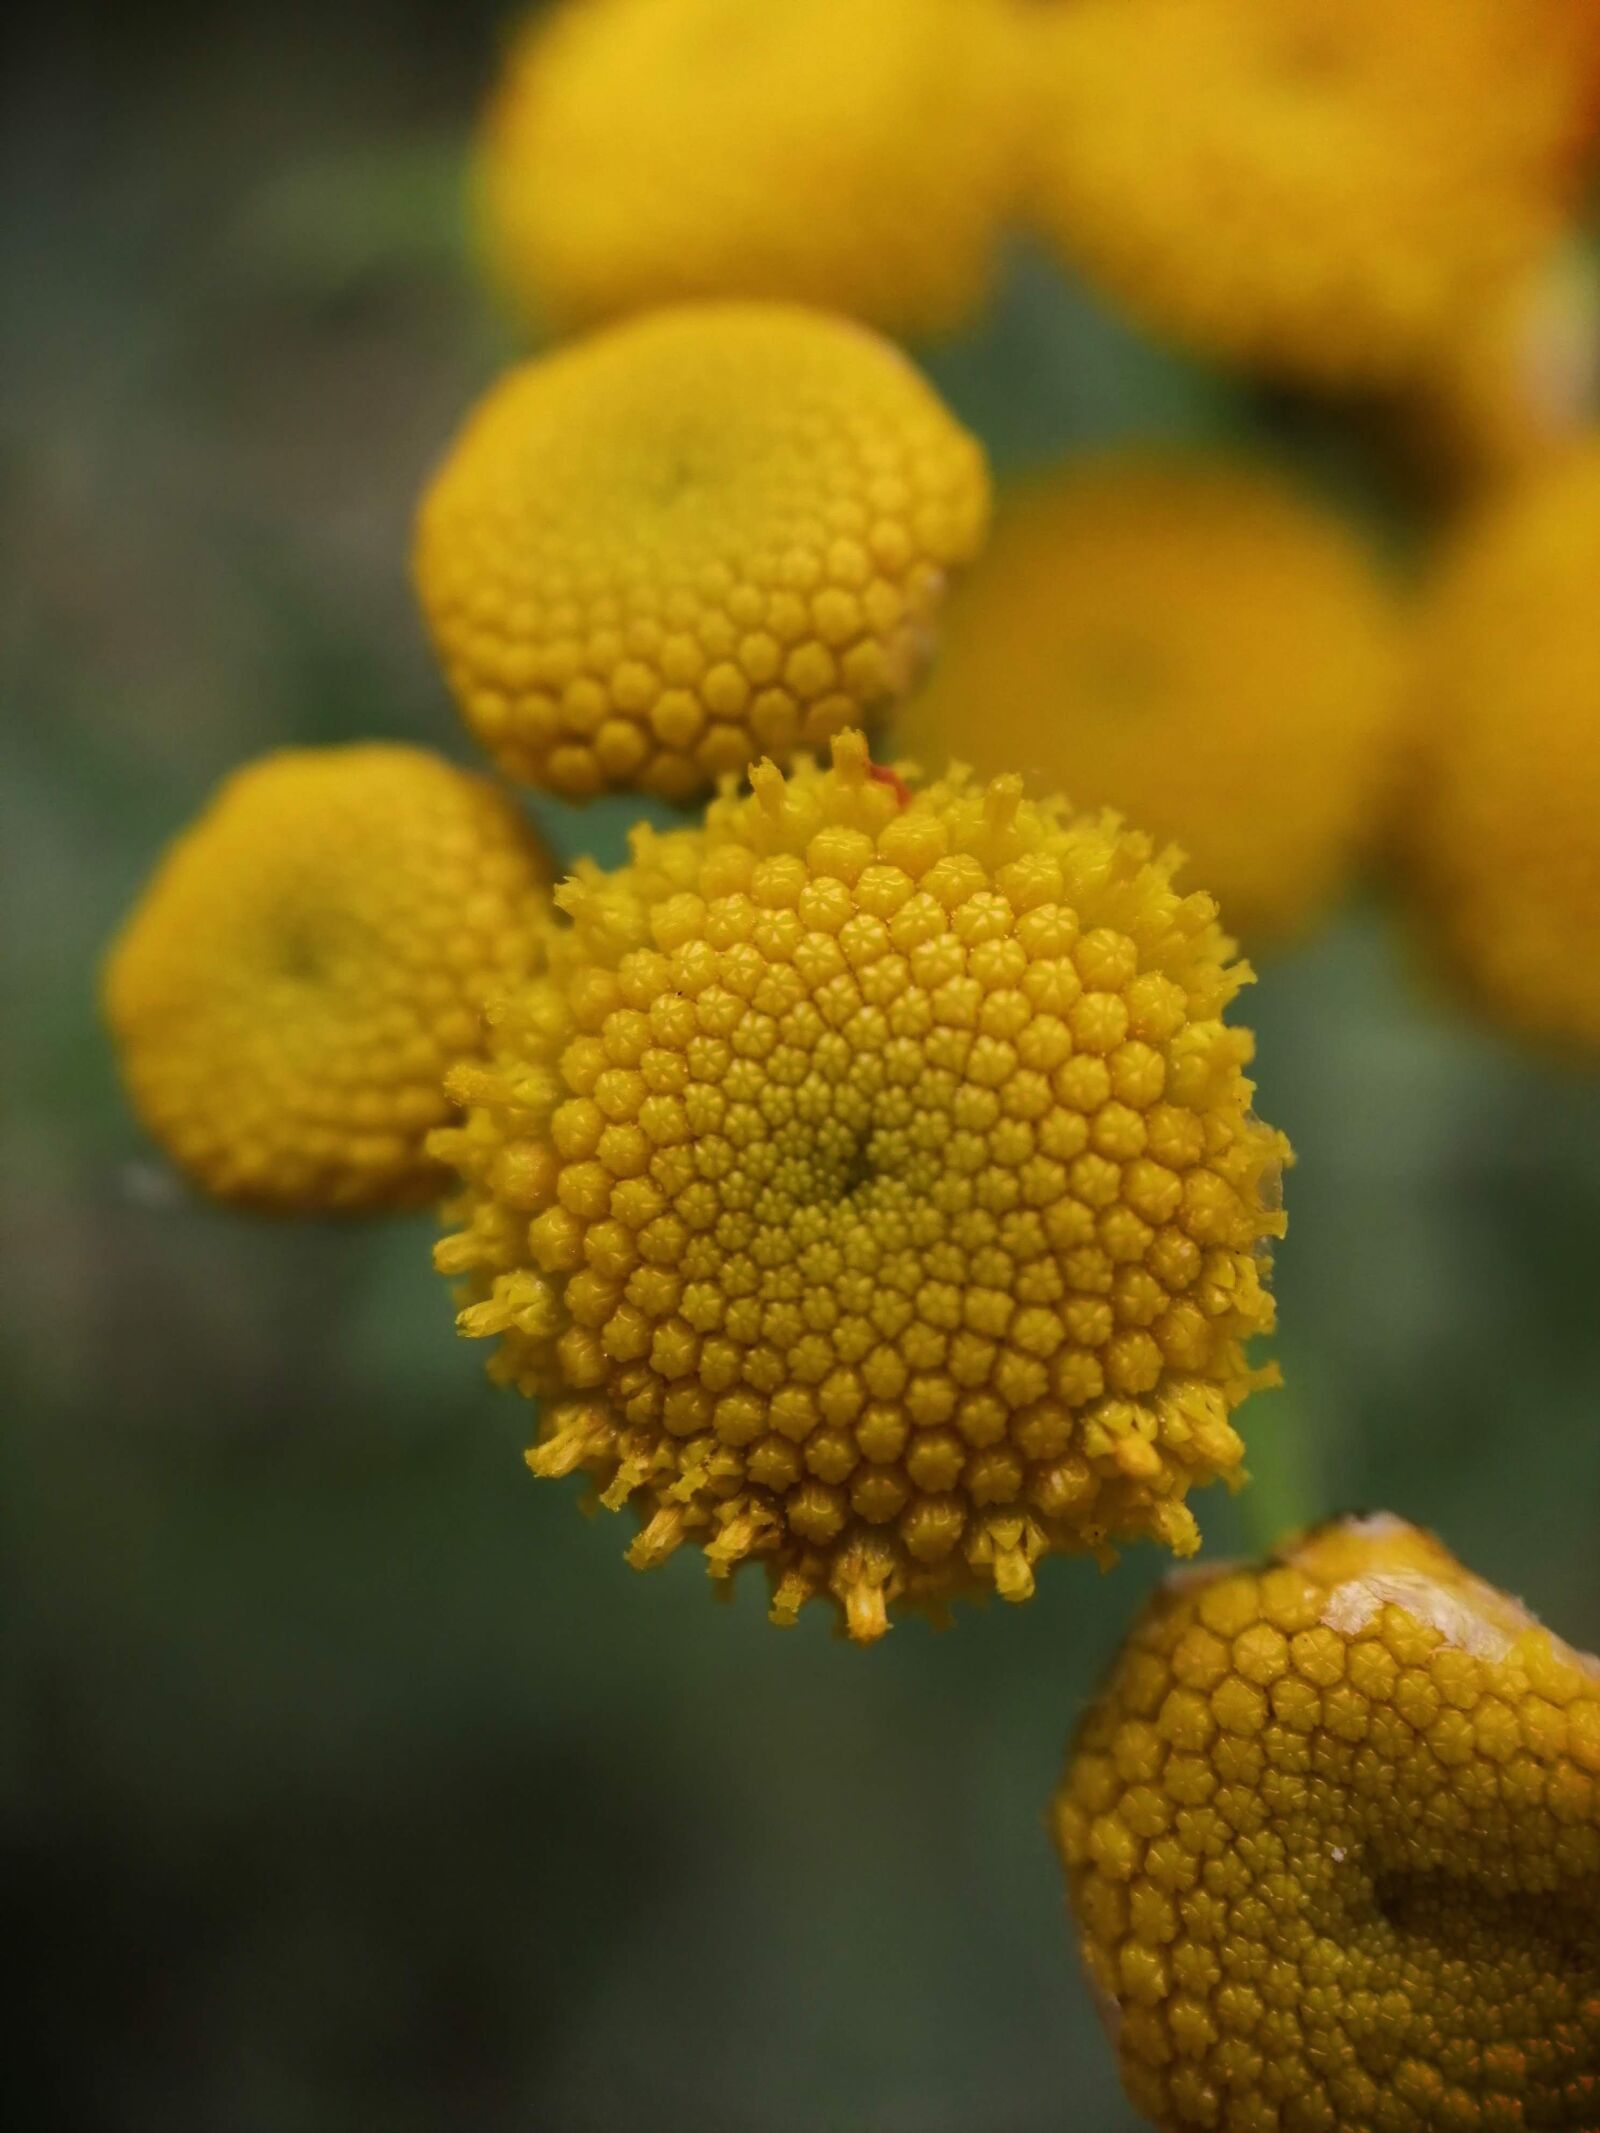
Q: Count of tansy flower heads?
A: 8